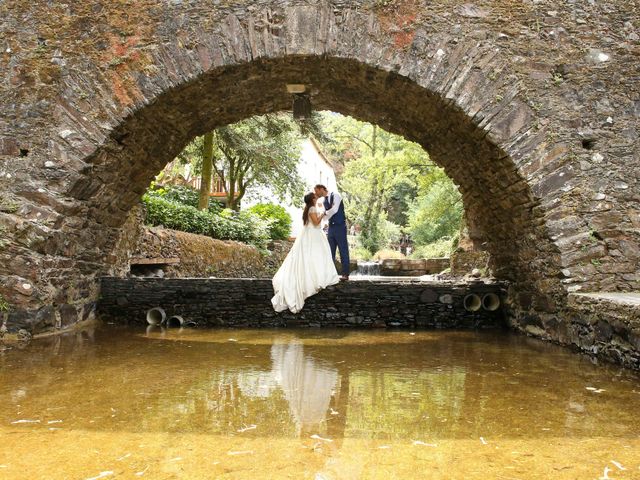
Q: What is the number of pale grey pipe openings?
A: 4